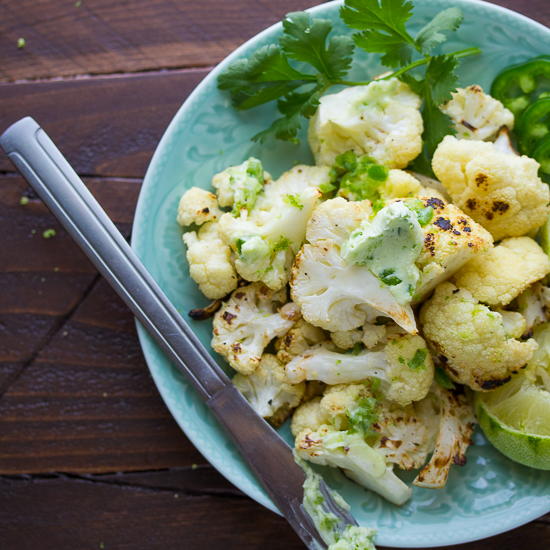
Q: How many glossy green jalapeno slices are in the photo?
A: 3